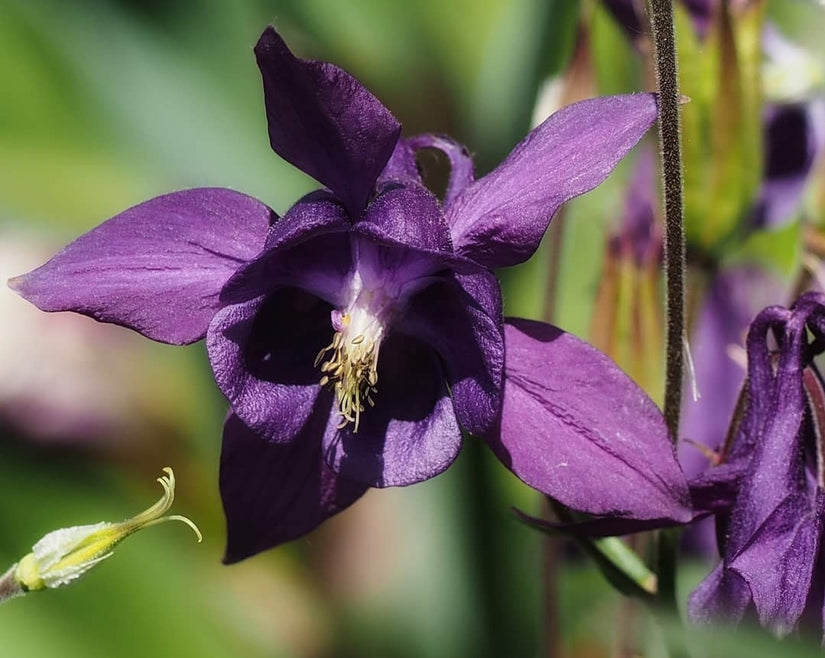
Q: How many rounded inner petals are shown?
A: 5